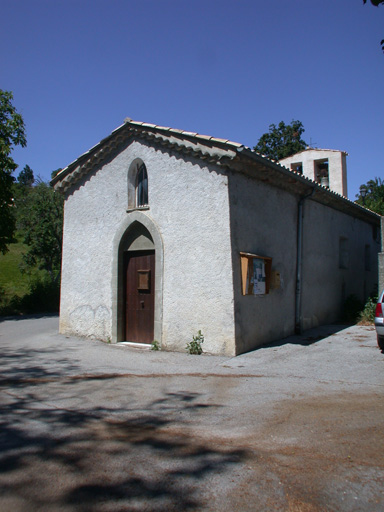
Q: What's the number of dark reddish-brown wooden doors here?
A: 1